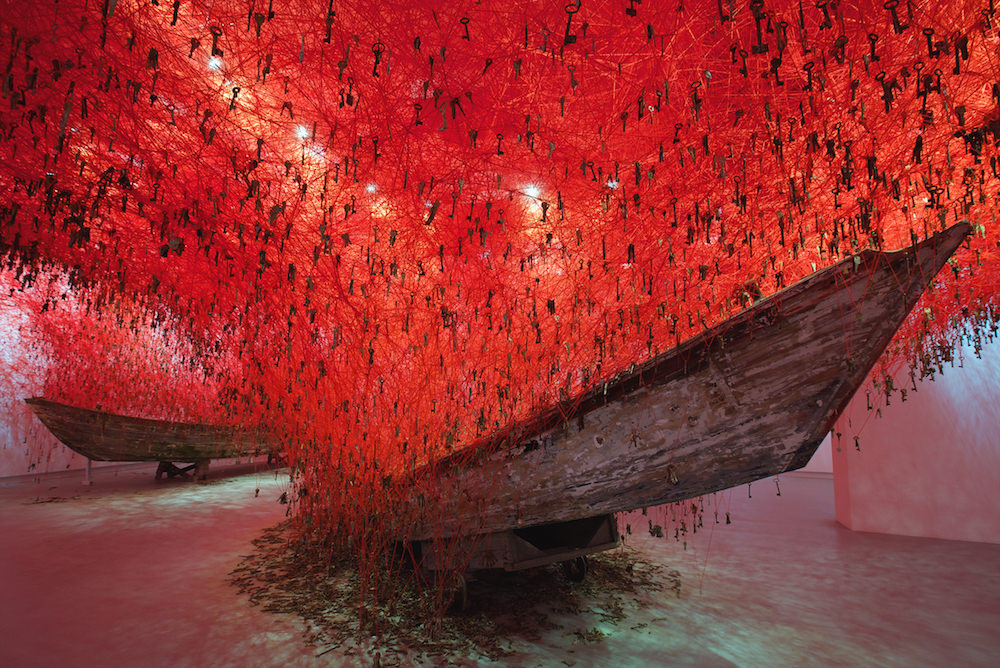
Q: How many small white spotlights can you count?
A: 5